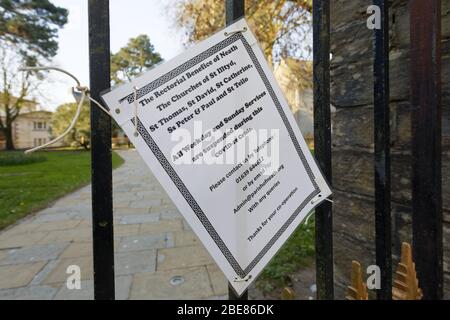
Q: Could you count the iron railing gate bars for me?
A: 5